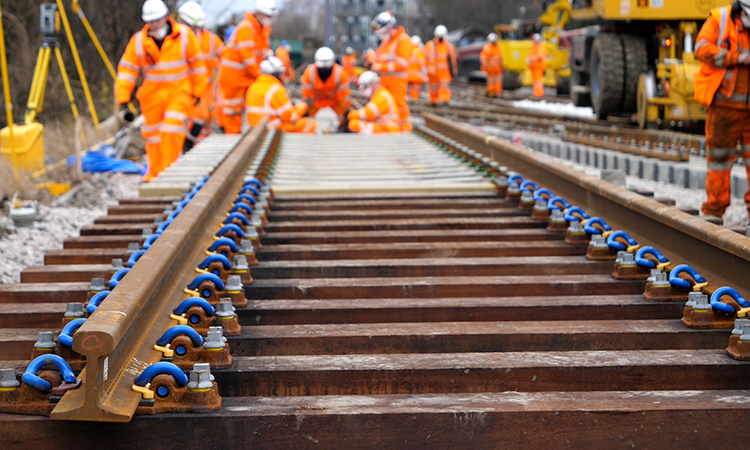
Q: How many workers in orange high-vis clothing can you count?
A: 14